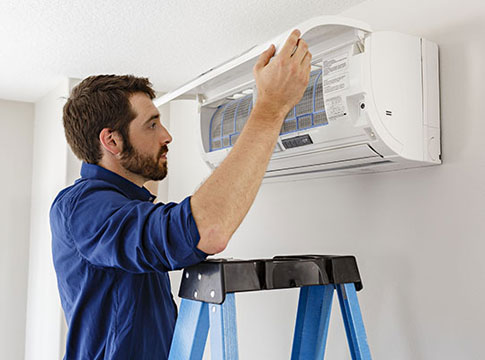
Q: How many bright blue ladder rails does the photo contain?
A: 4